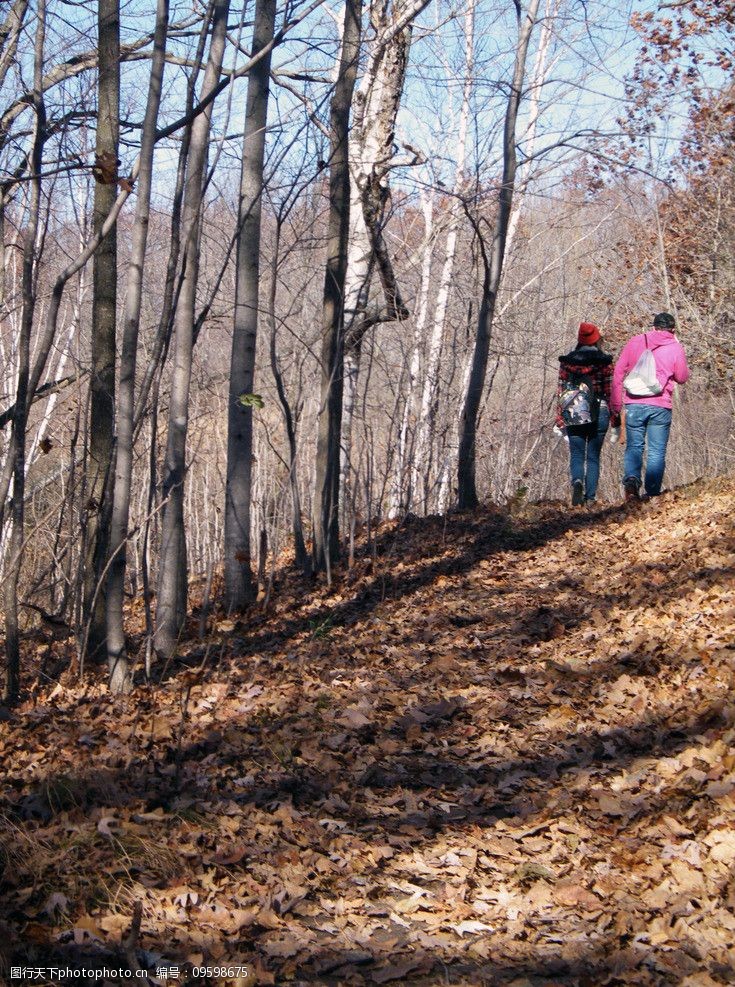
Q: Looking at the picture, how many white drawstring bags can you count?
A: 1